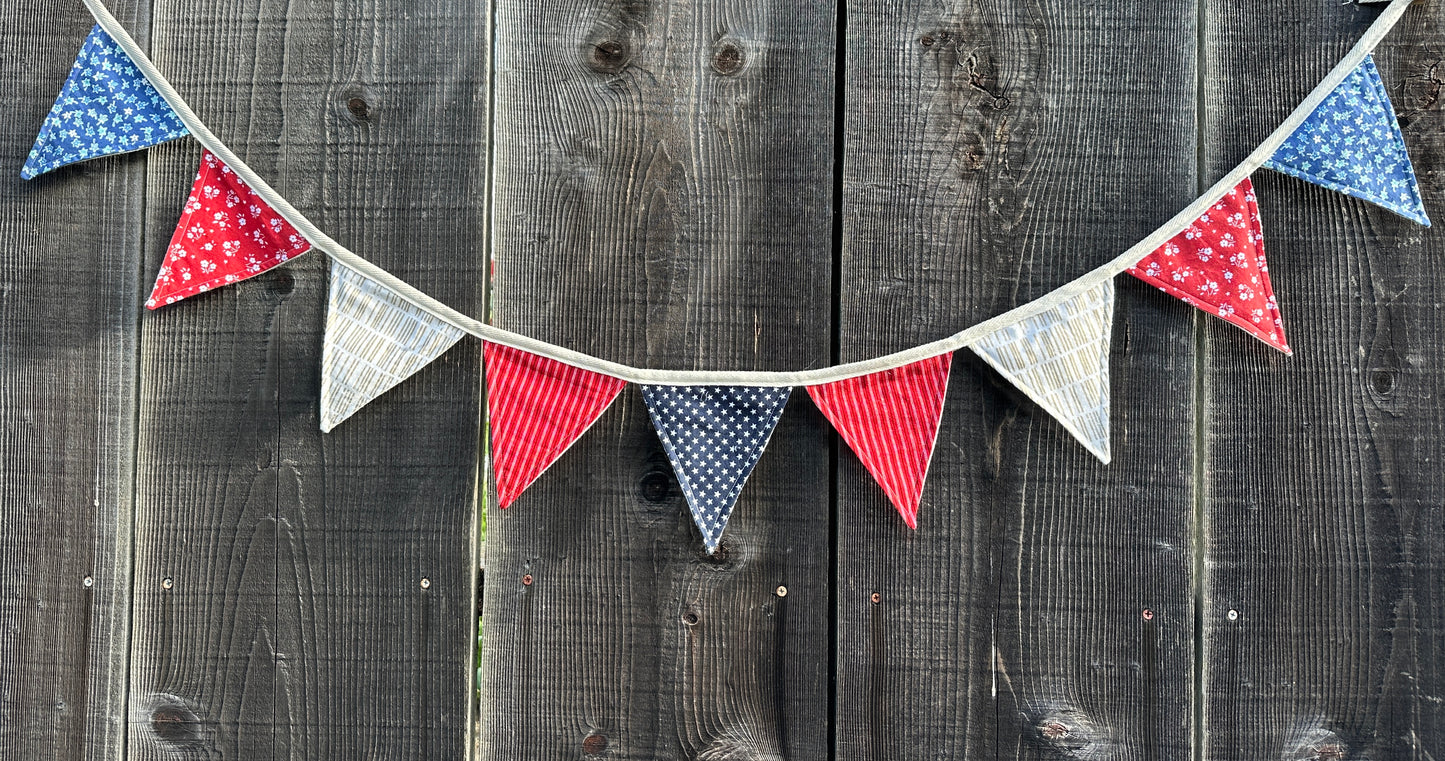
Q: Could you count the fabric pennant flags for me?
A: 9